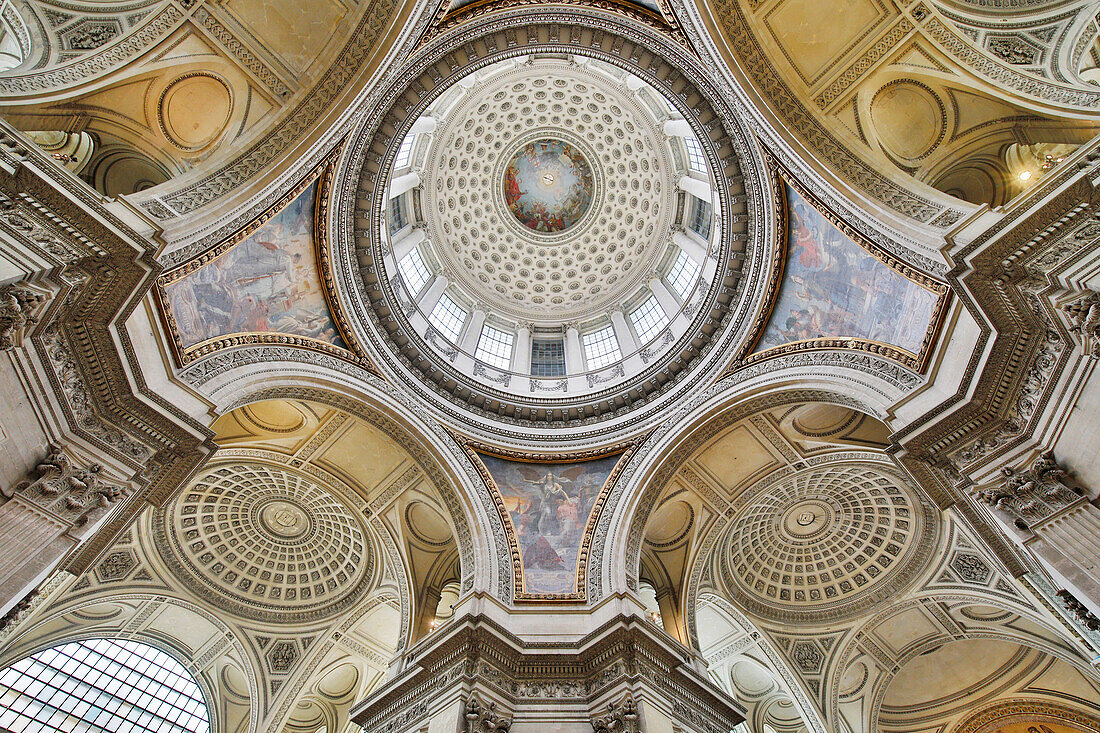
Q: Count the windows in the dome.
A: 11